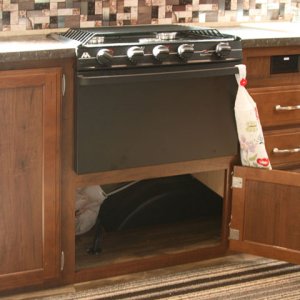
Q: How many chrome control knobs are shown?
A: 5